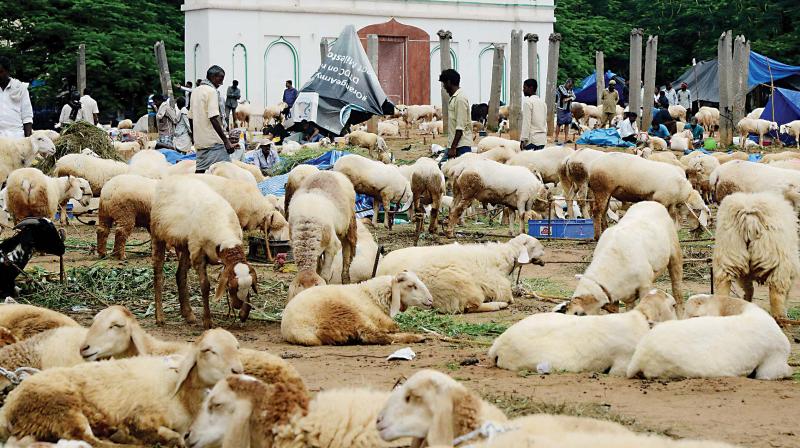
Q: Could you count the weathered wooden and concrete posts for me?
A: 14